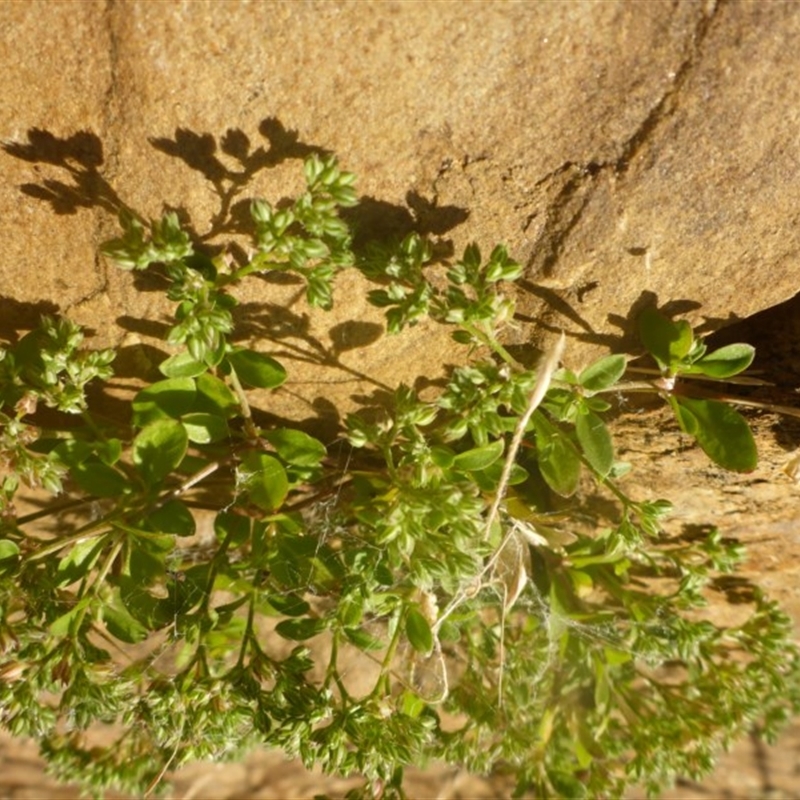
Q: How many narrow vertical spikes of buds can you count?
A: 0